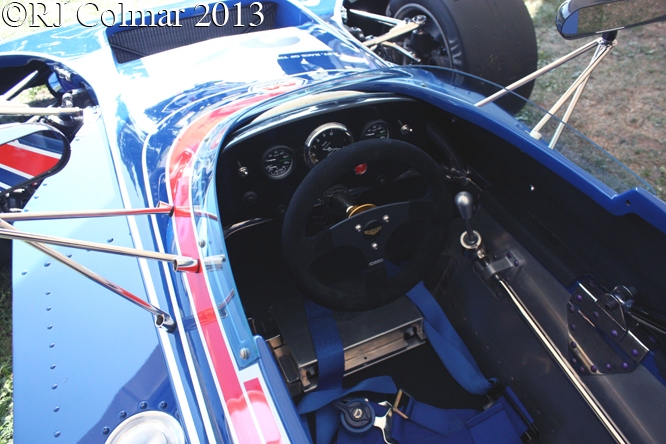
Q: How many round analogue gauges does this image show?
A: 3